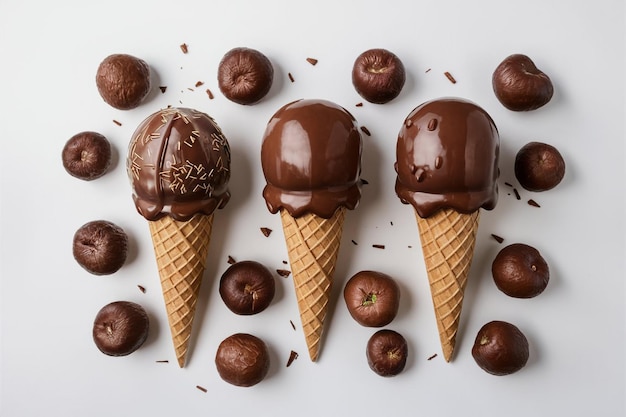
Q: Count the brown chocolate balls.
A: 14